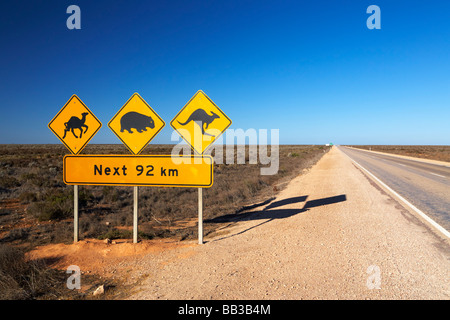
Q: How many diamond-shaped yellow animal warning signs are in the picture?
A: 3